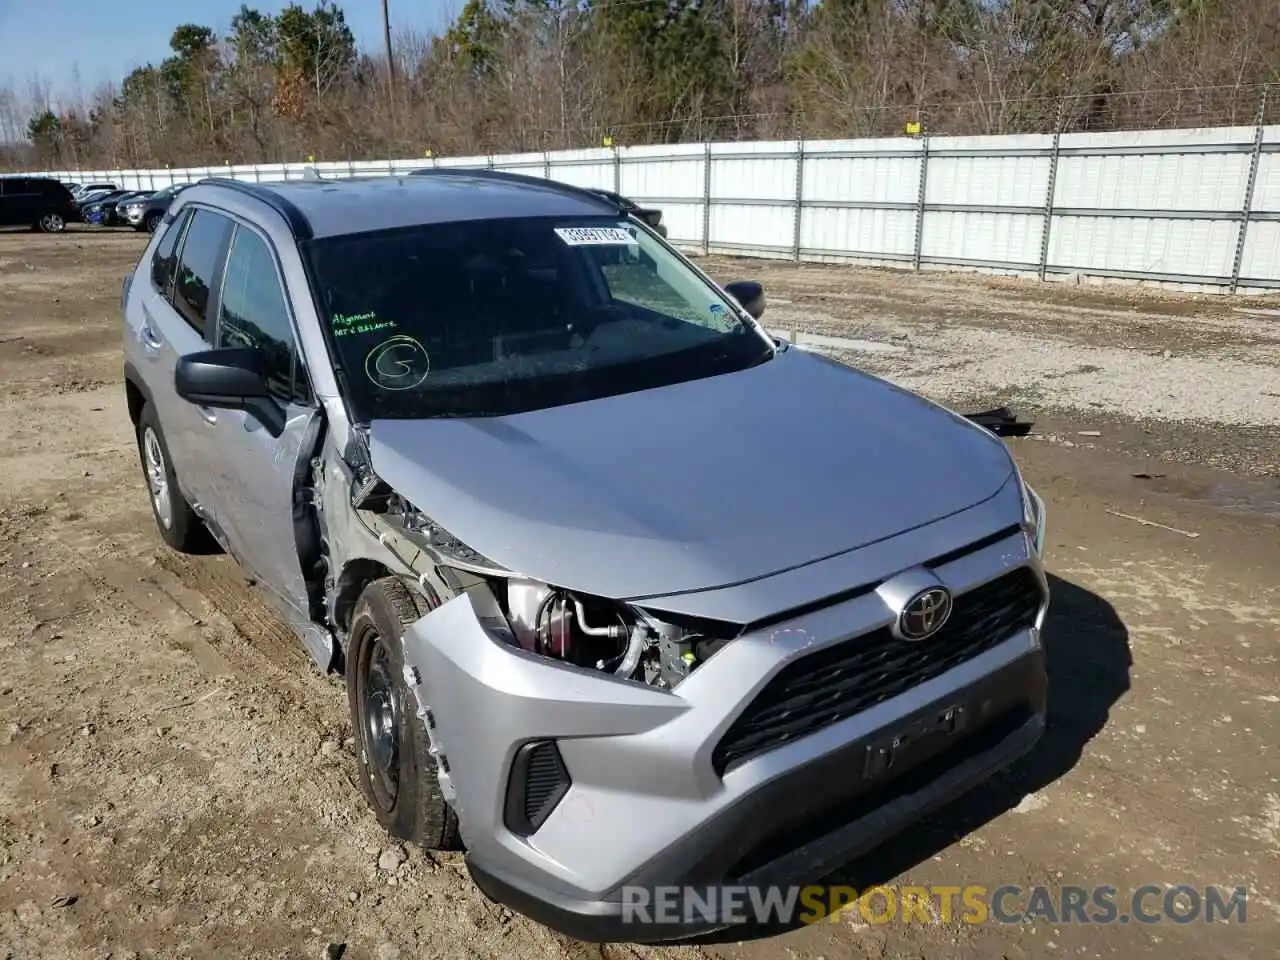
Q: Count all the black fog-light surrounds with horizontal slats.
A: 1